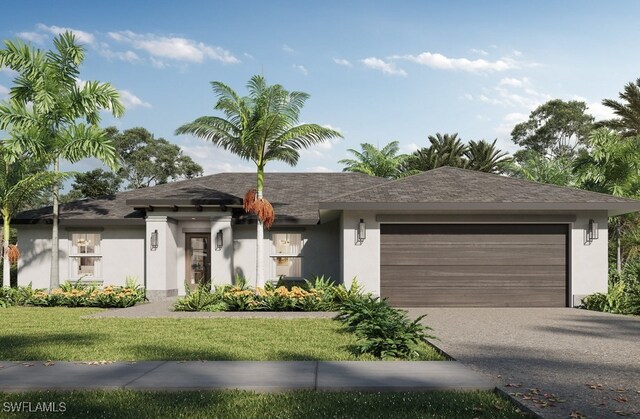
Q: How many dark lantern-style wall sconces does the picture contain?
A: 4